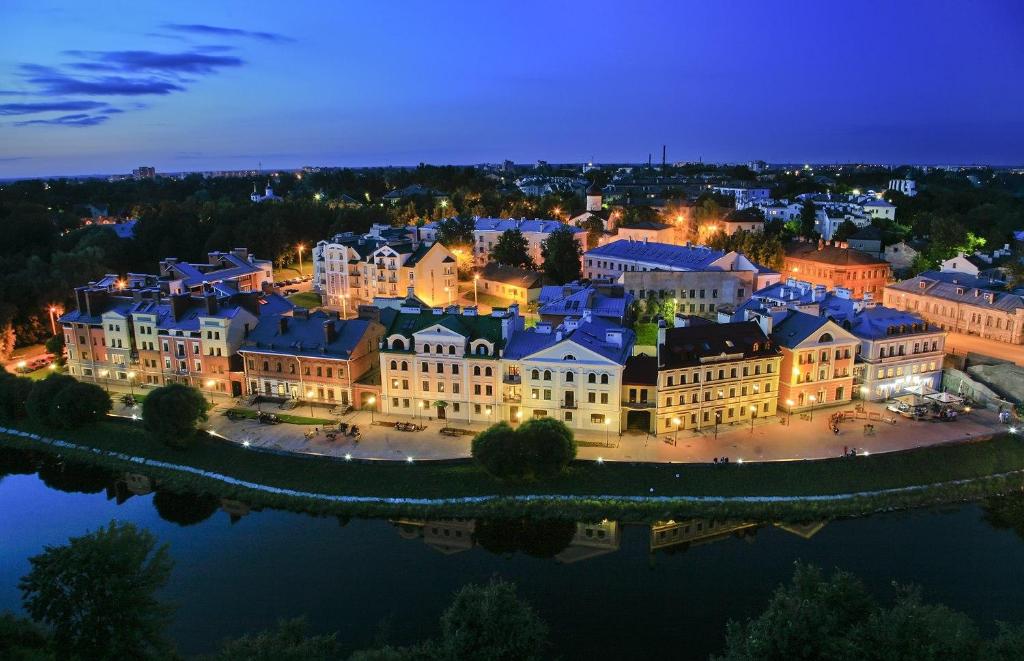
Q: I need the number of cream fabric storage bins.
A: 0